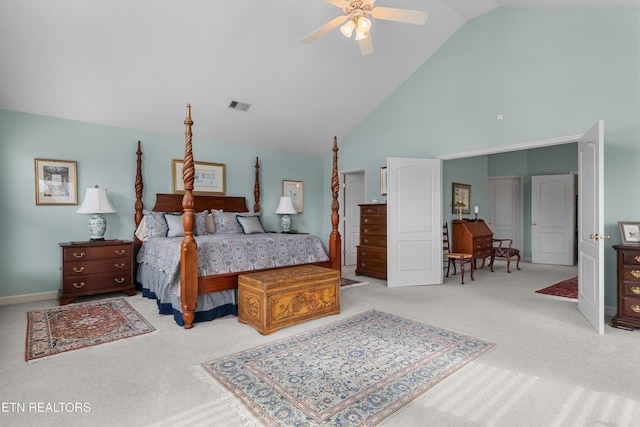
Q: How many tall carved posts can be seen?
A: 4